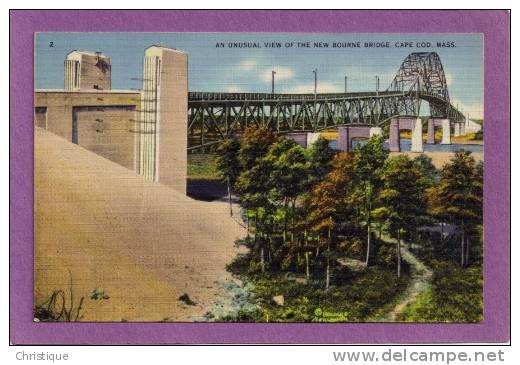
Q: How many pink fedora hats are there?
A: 0